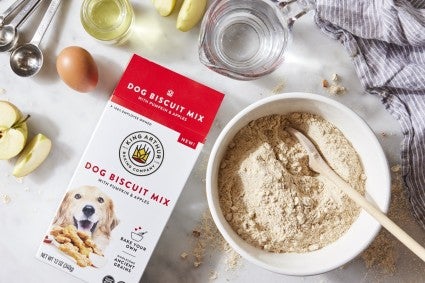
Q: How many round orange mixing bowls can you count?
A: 0